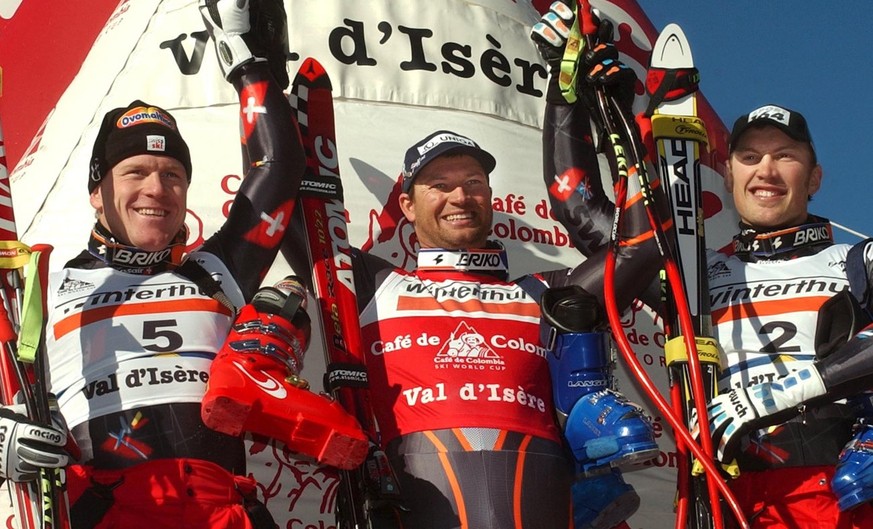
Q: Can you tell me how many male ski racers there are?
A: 3